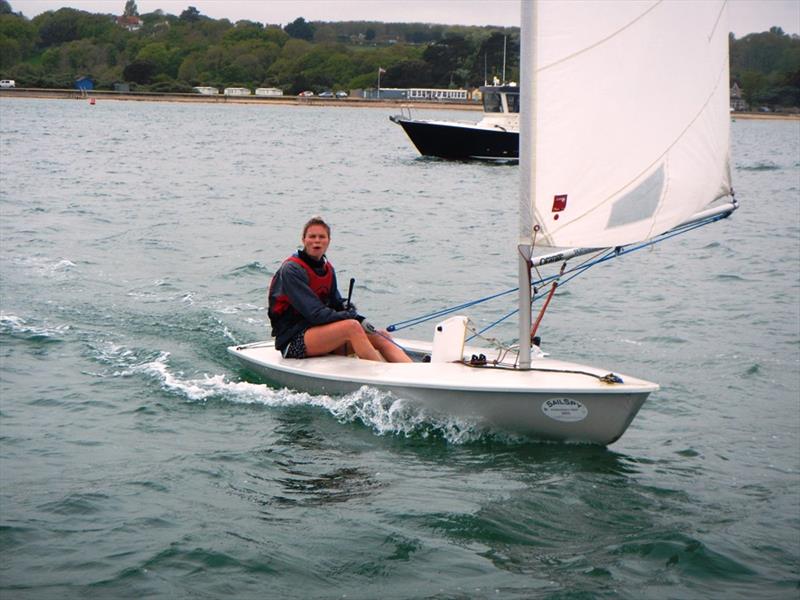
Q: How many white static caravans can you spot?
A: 3